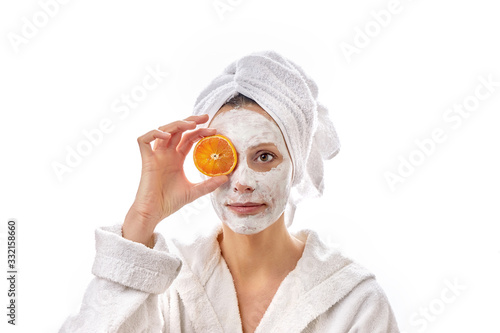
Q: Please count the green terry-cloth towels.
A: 0